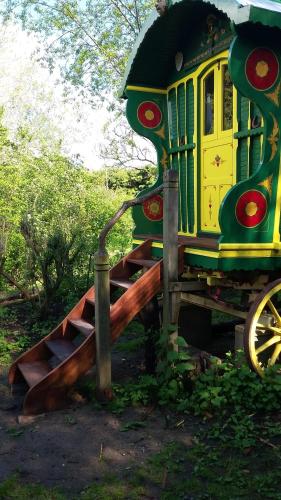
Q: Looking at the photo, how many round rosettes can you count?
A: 4